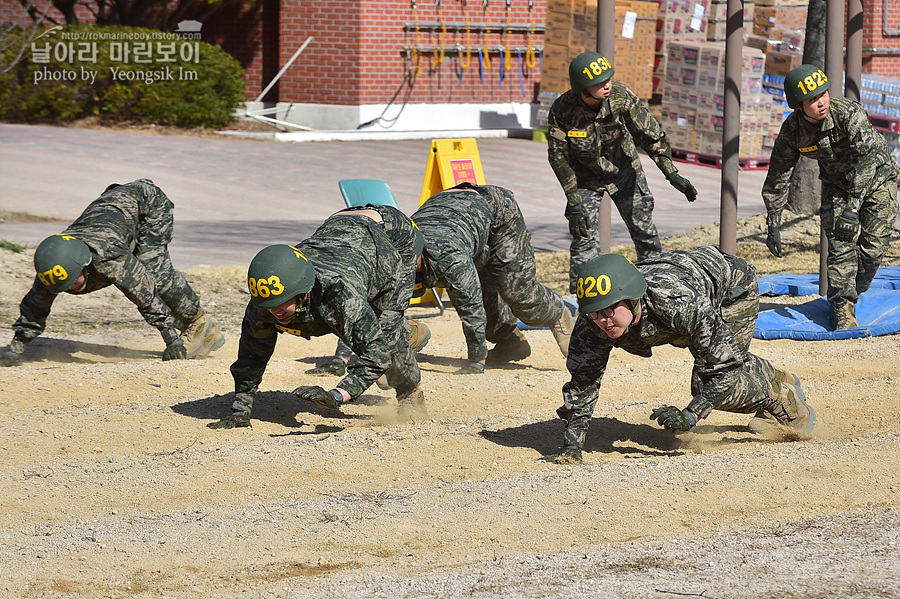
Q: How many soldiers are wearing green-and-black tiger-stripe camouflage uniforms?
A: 6